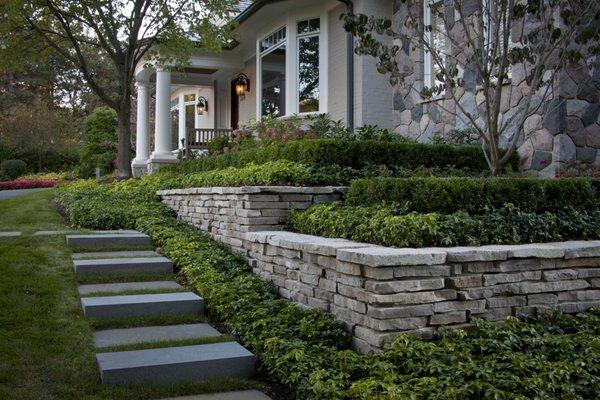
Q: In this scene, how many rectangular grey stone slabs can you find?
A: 11